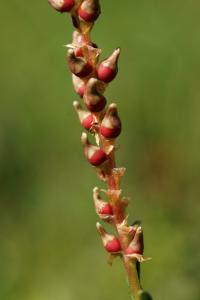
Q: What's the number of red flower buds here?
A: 12